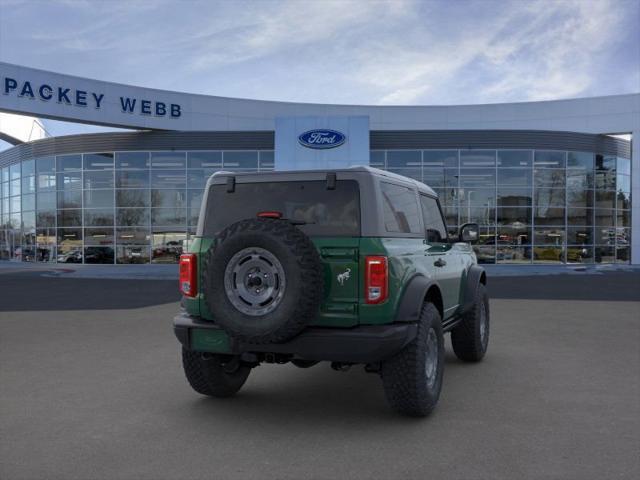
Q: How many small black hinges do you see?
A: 2